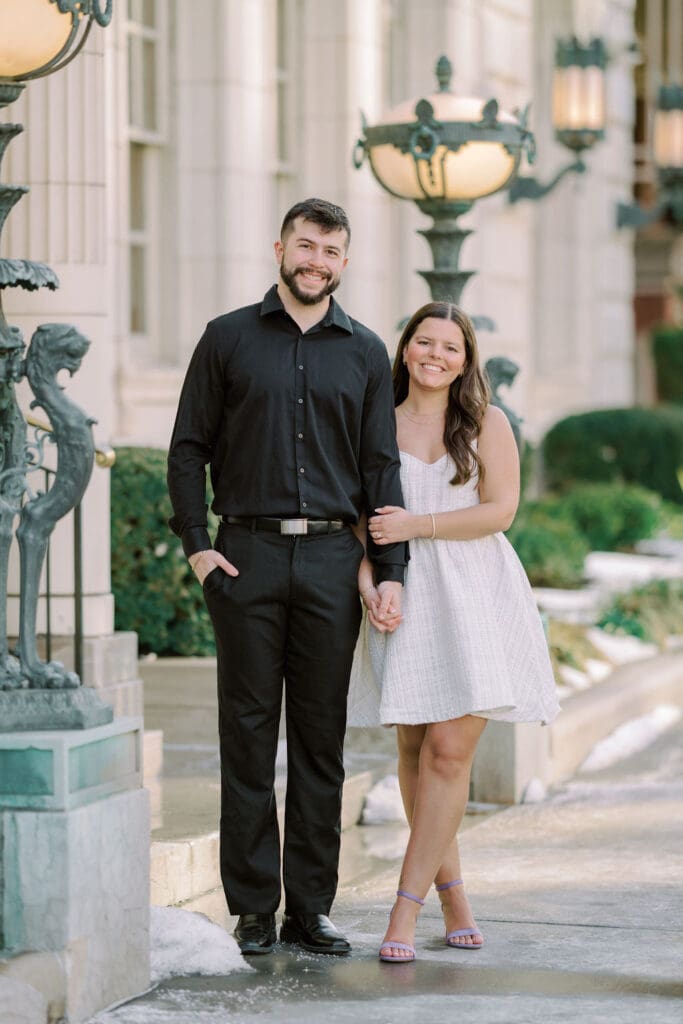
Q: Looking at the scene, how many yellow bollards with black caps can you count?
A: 0